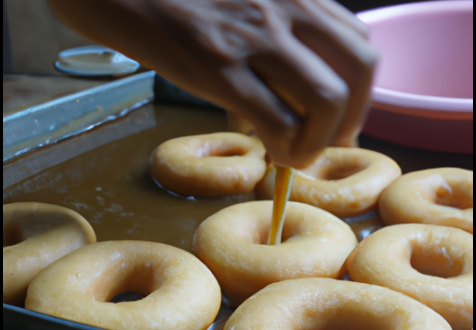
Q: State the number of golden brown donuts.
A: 8